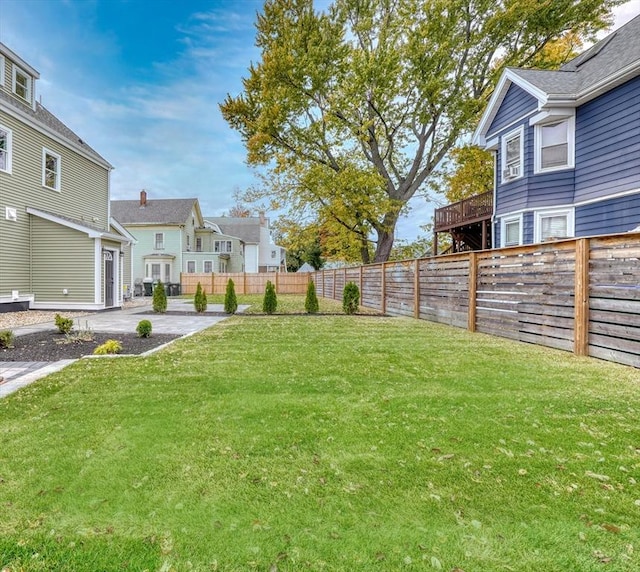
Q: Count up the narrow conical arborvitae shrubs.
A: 6